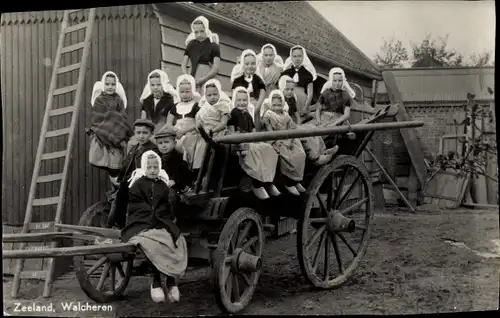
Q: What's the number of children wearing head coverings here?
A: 15